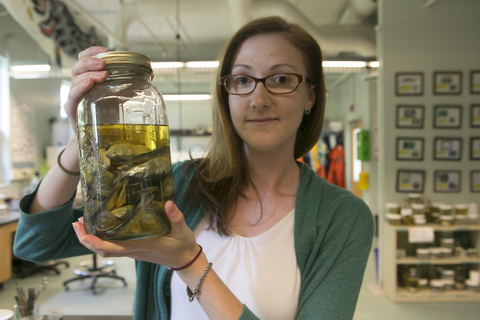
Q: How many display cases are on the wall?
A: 12